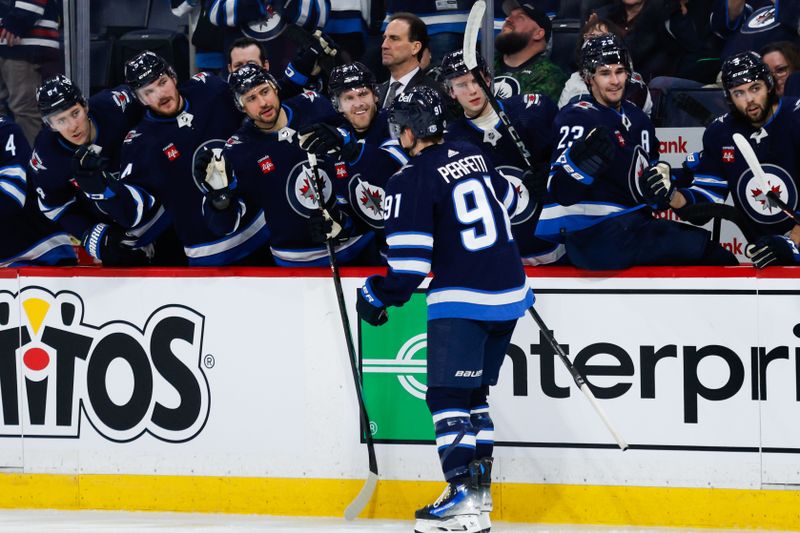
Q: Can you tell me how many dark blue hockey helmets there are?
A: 8